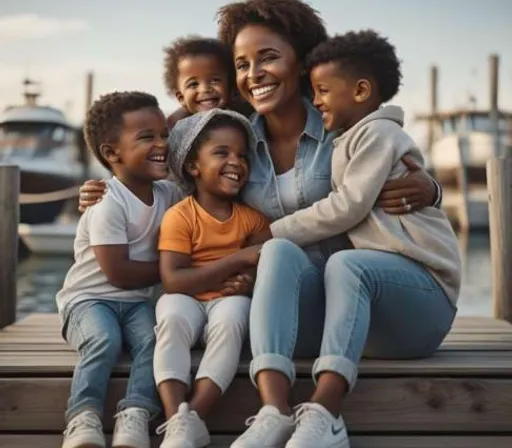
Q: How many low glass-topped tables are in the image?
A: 0